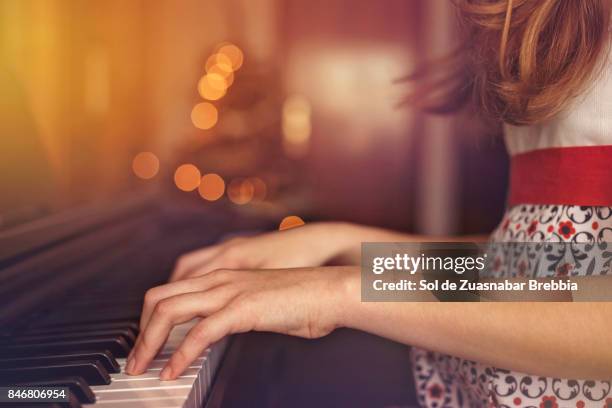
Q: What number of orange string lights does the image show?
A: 11